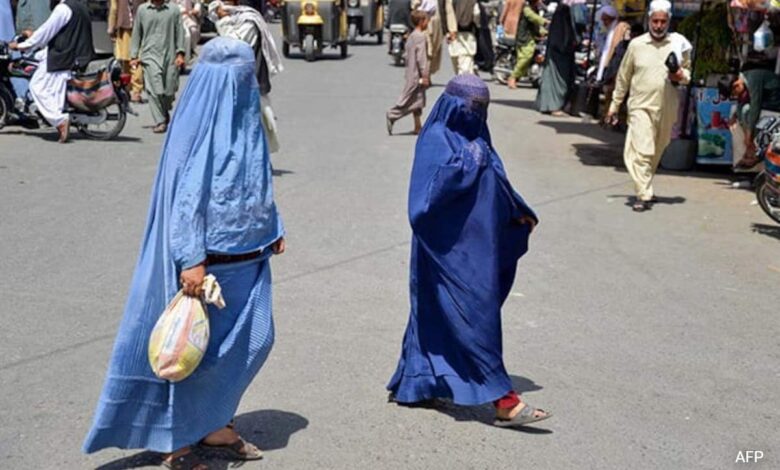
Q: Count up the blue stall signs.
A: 1